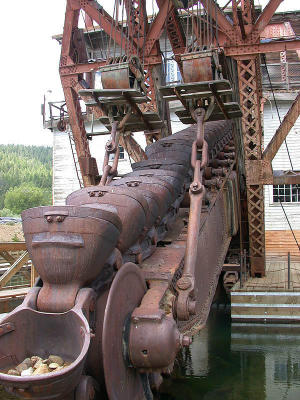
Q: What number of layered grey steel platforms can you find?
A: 2